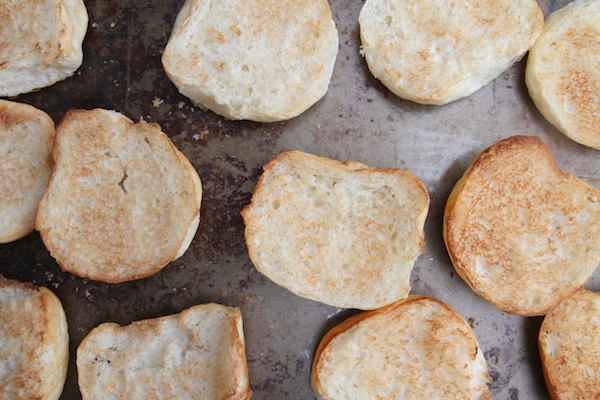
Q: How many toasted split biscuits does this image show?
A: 12